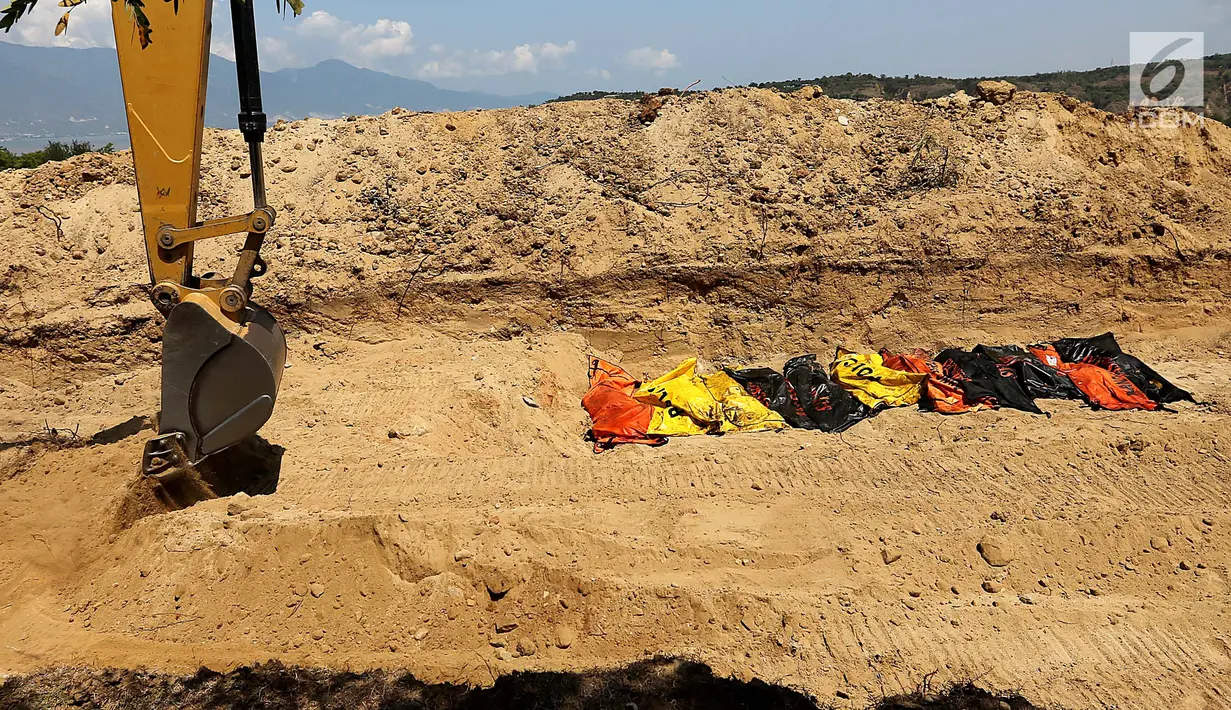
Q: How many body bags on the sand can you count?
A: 11